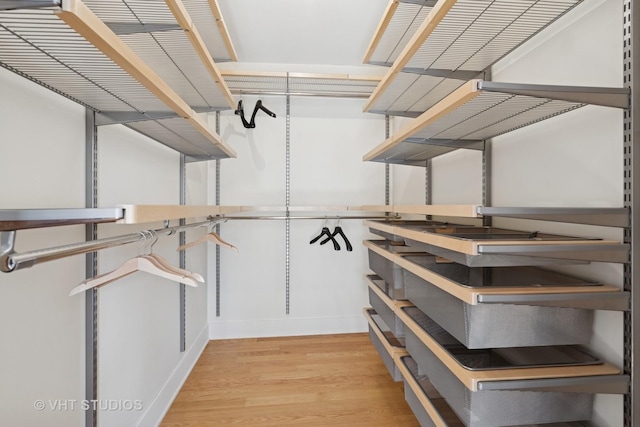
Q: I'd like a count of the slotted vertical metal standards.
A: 8